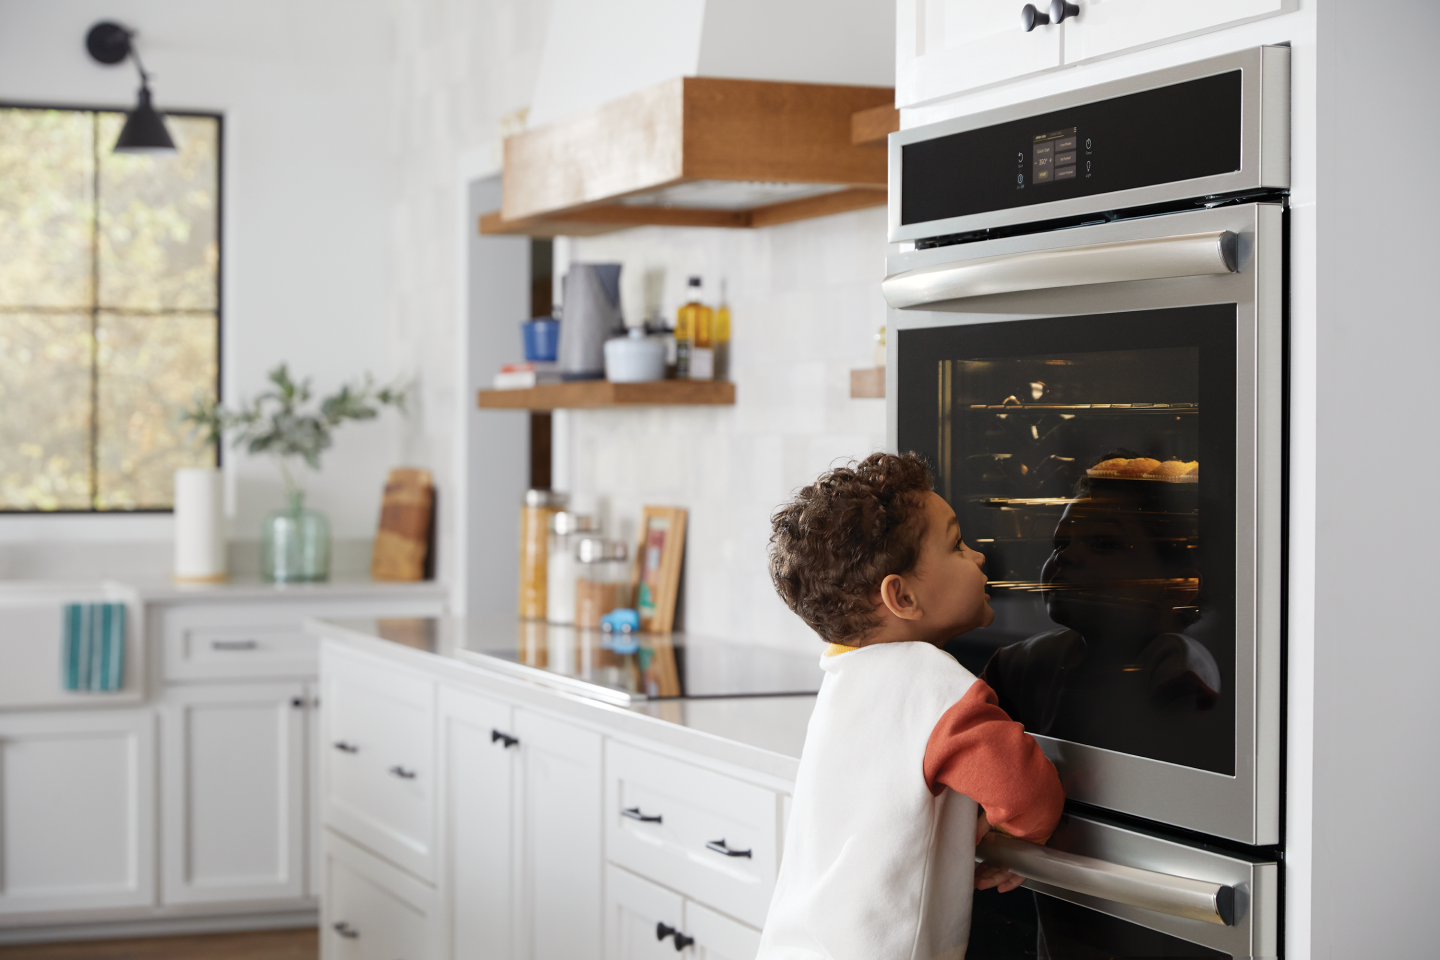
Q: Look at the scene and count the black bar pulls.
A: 6